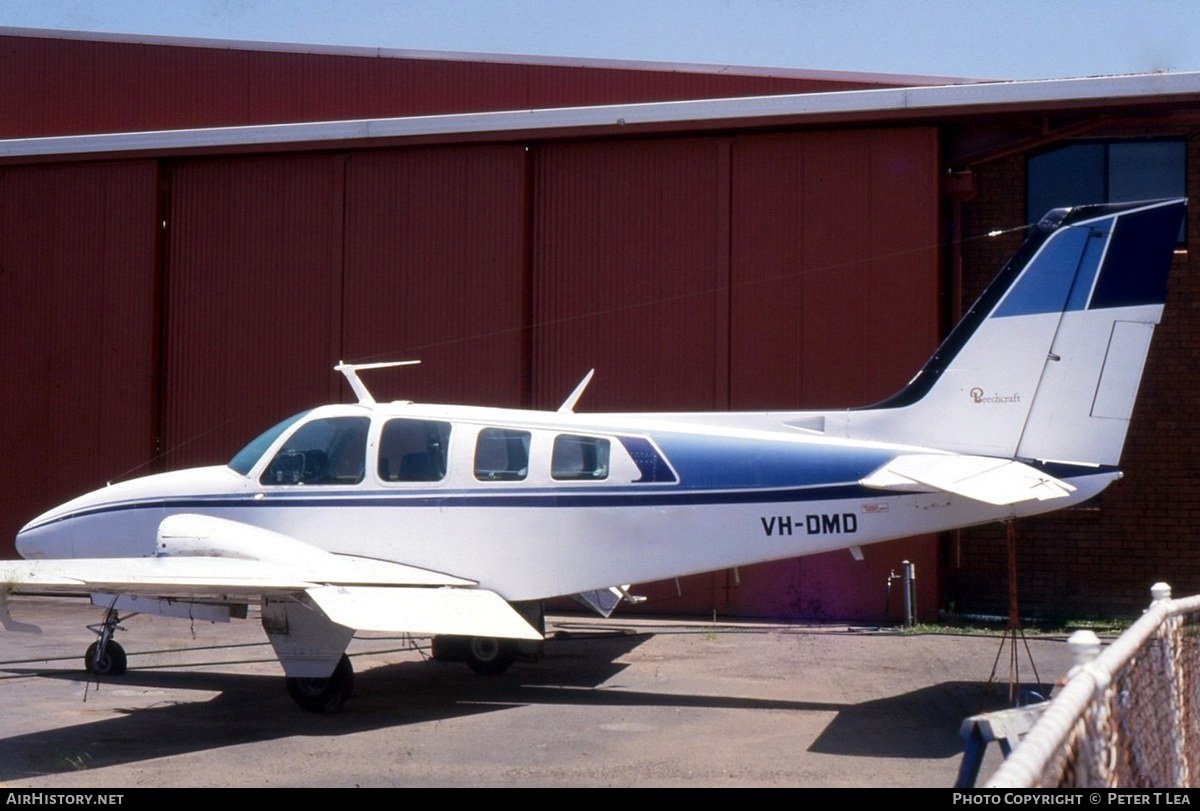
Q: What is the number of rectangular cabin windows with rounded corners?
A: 3